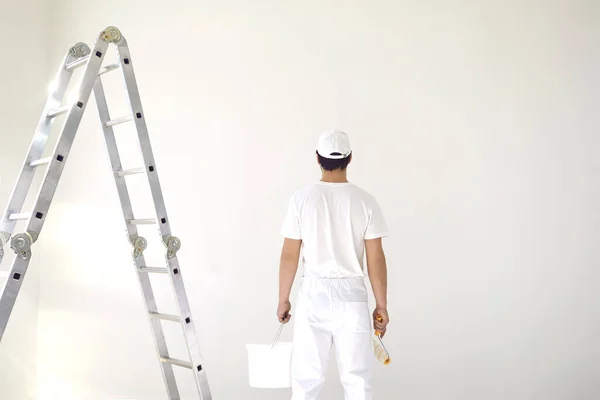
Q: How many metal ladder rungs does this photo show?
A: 12